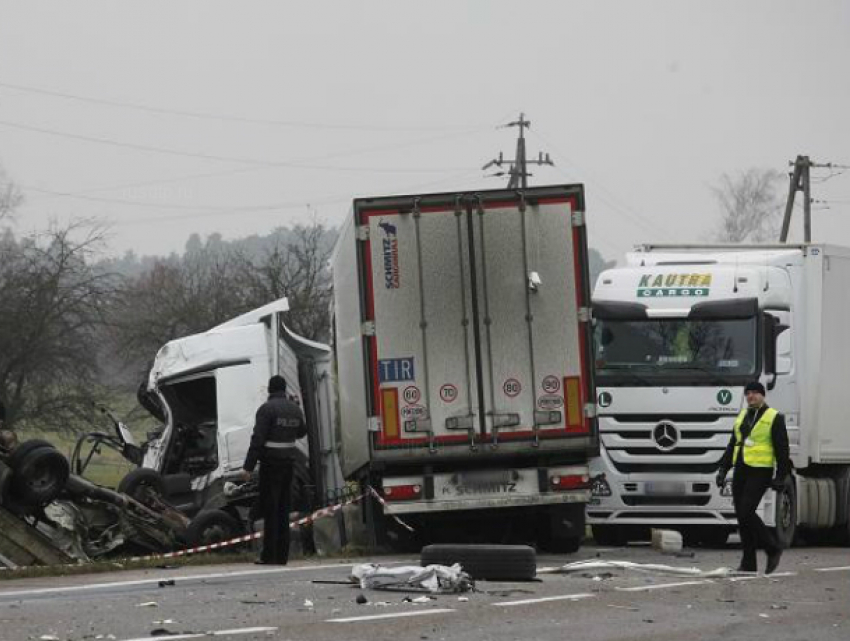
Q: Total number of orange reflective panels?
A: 2